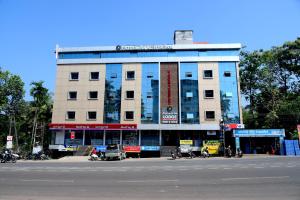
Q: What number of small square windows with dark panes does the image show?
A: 12